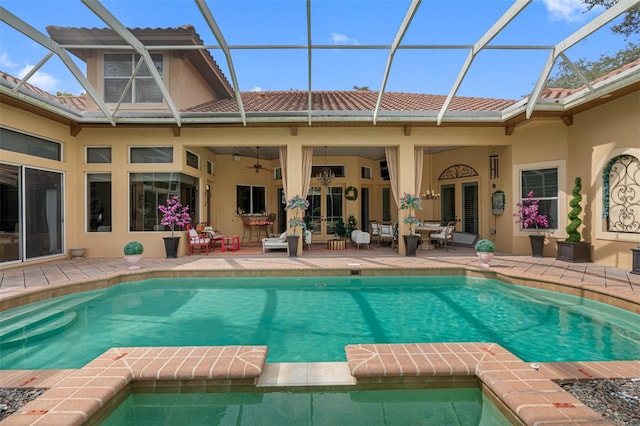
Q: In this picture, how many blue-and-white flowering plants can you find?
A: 2